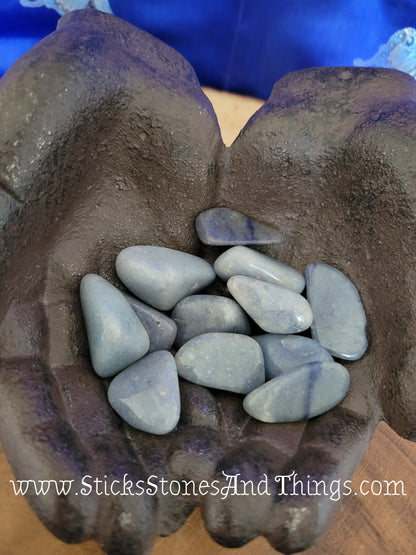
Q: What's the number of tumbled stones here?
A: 12